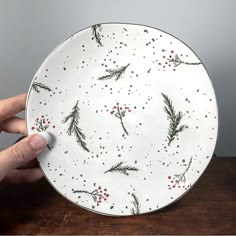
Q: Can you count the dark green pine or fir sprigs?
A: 7